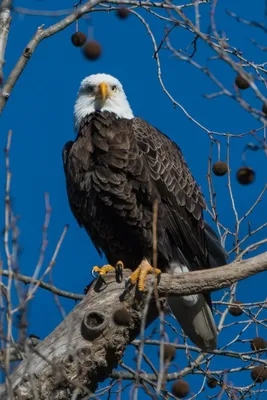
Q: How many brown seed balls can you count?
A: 14